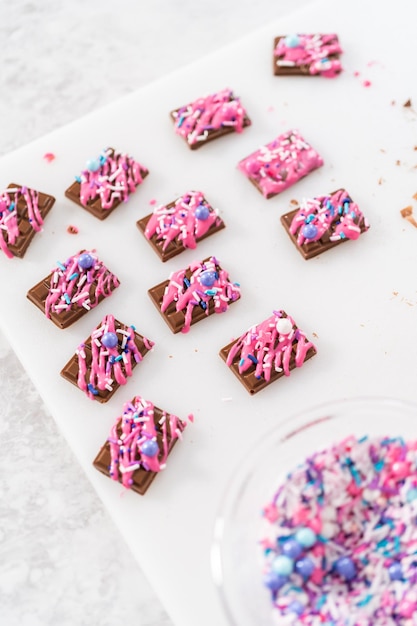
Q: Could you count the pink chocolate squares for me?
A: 12